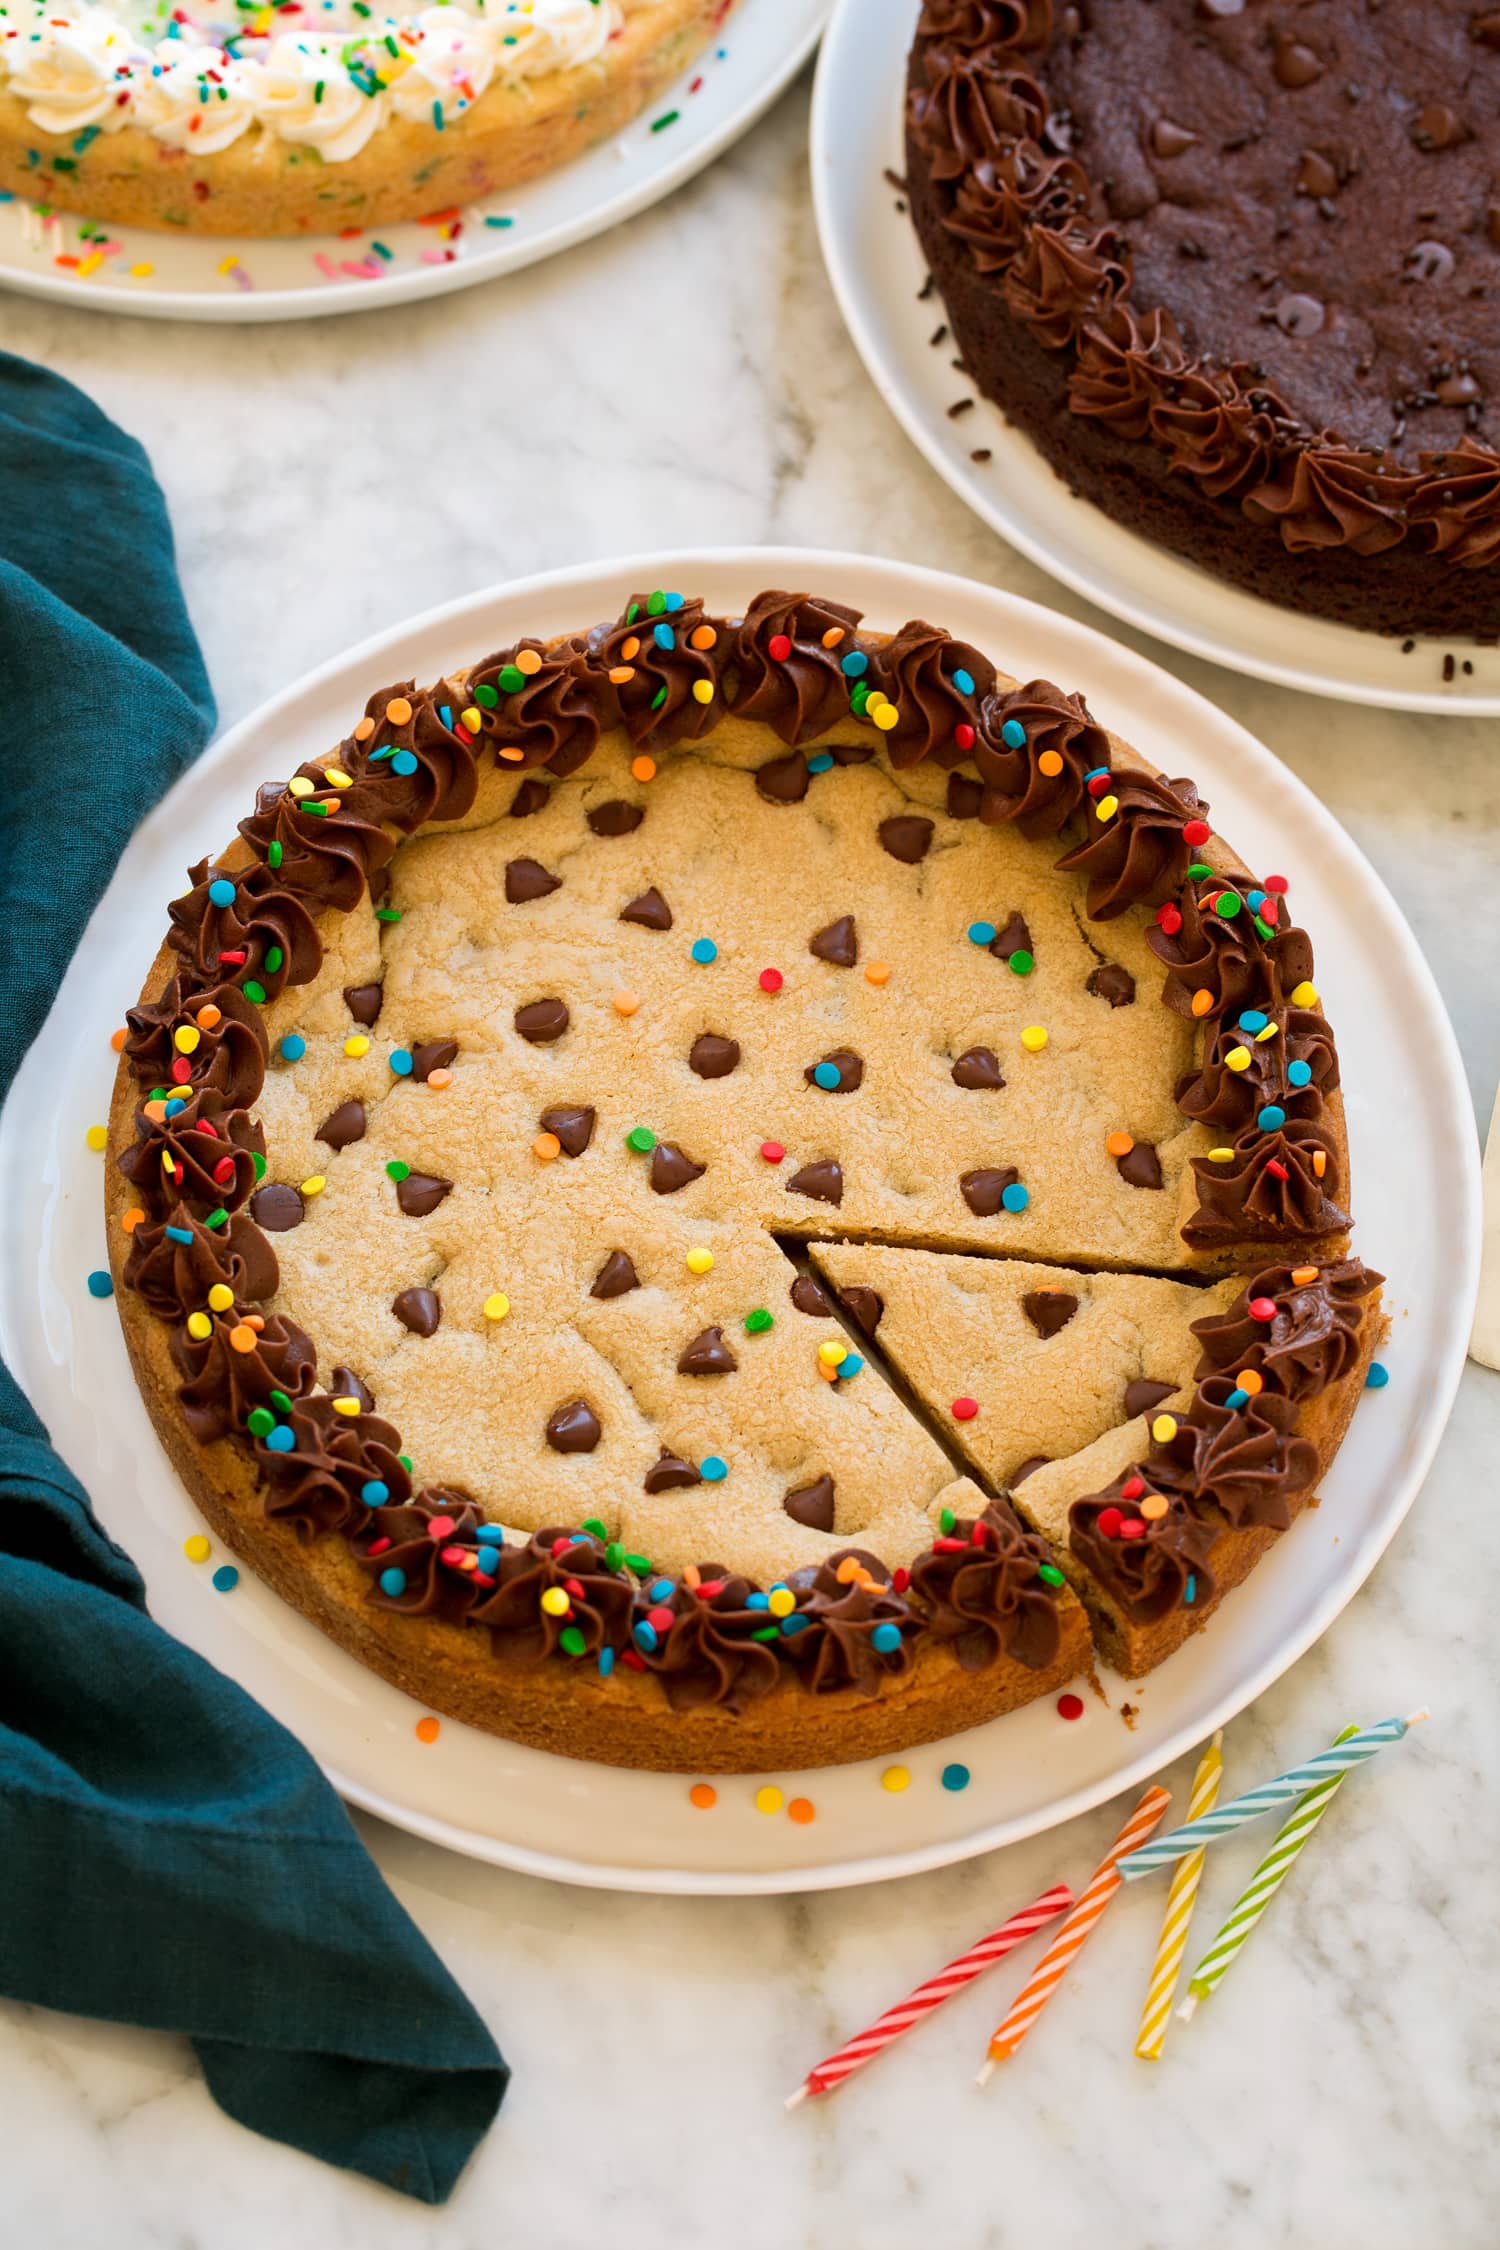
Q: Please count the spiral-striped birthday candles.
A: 5